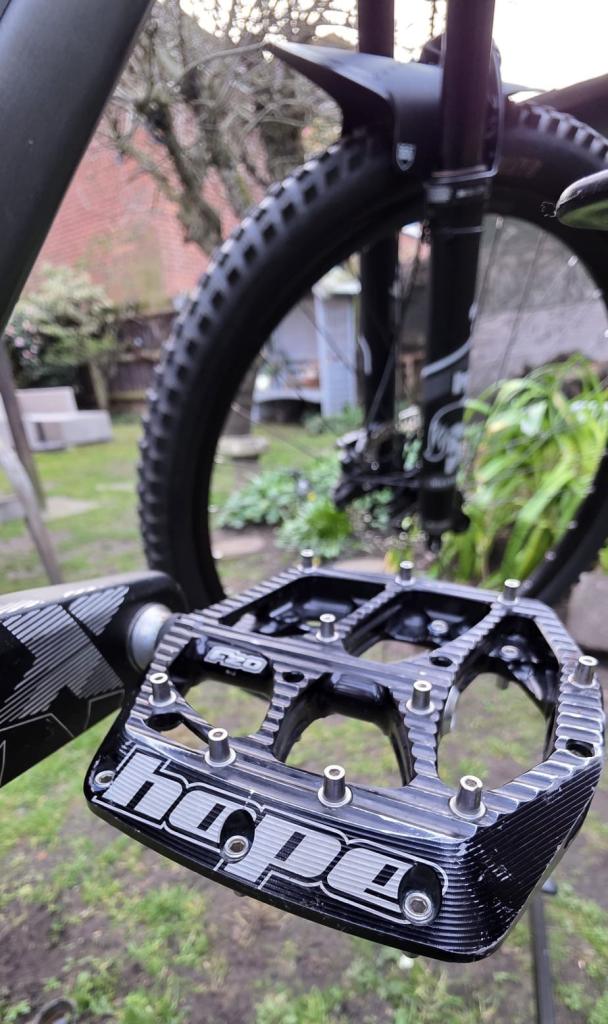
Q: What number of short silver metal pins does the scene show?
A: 10